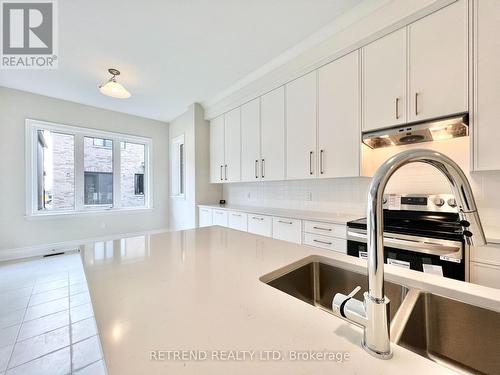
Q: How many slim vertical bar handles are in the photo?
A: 8